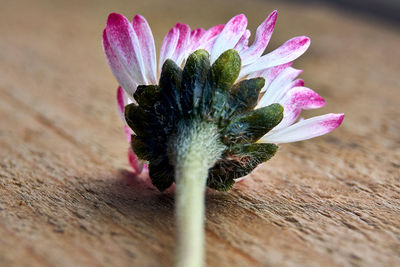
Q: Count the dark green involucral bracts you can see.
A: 11